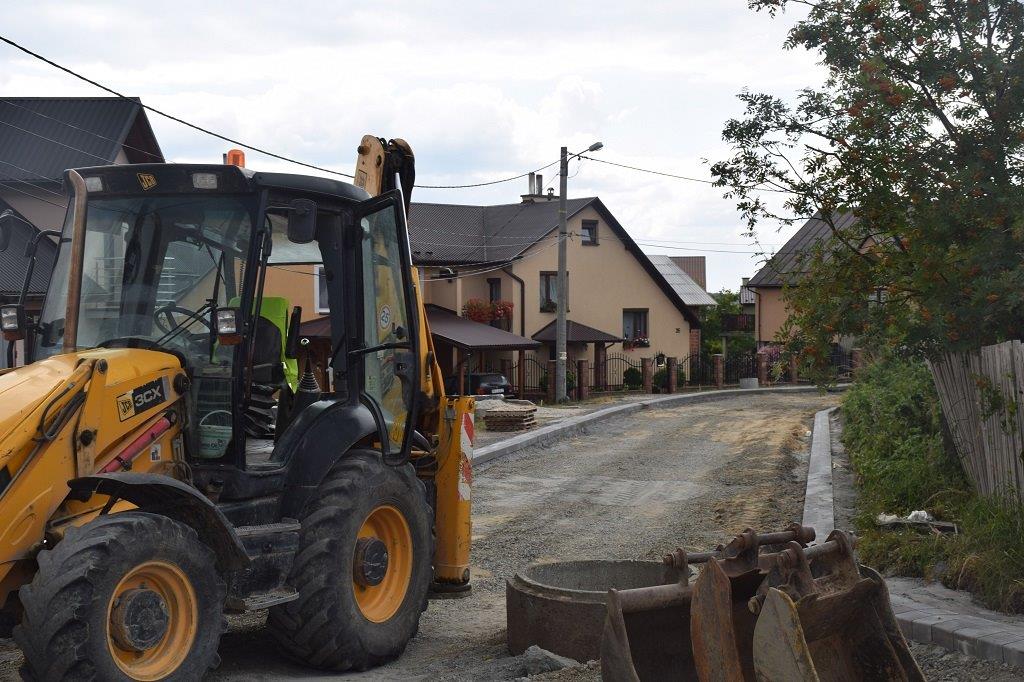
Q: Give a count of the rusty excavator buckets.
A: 3